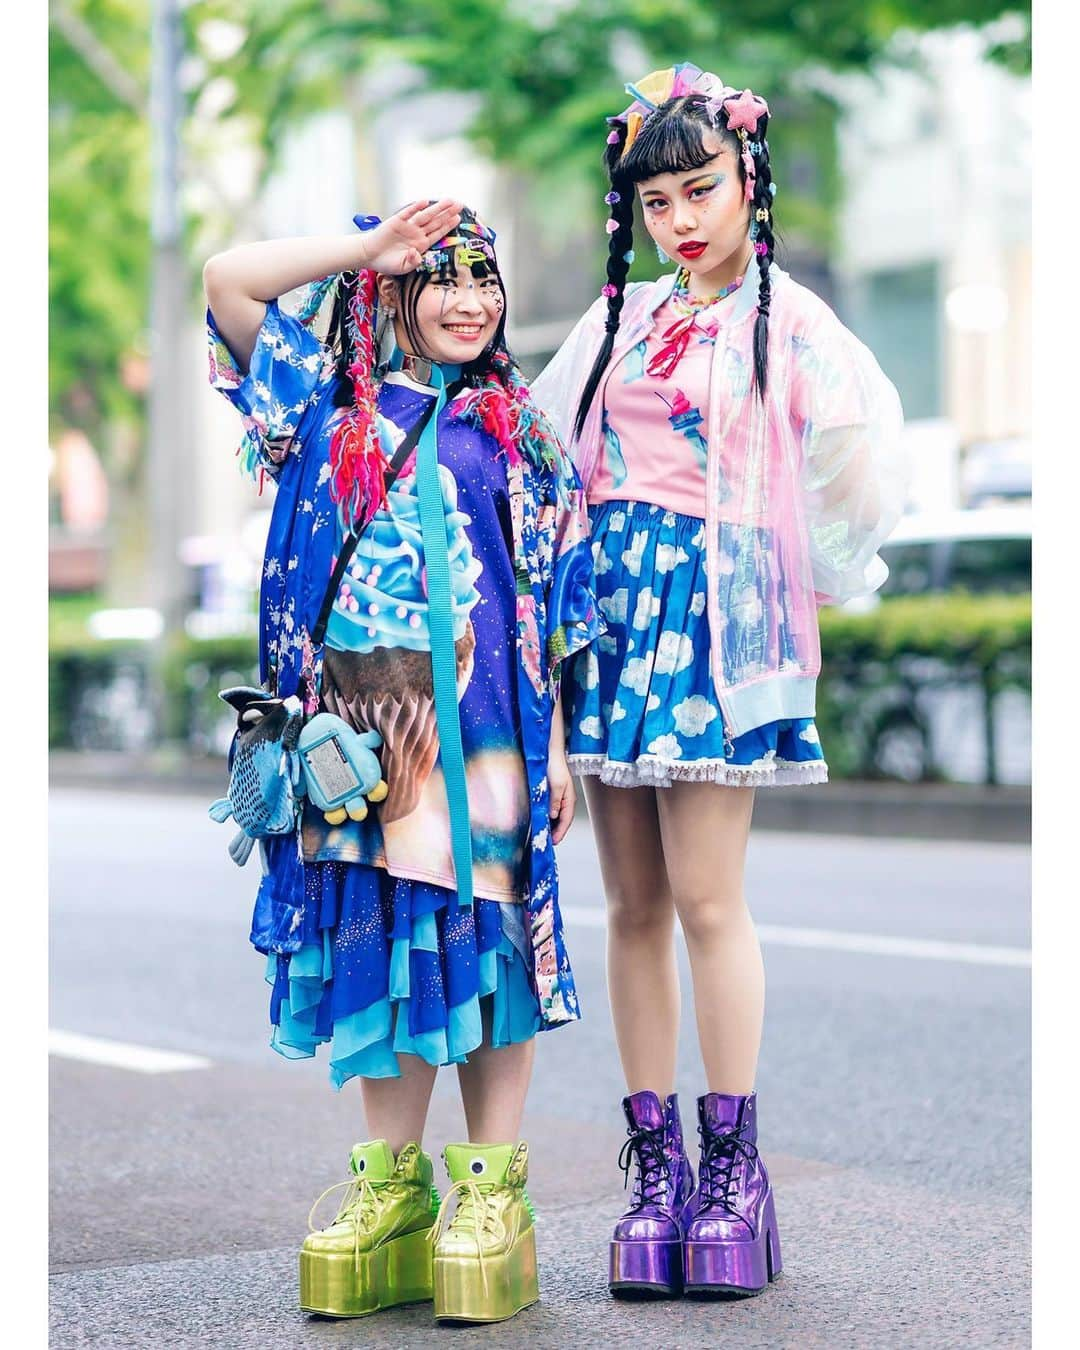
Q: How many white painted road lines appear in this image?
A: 2